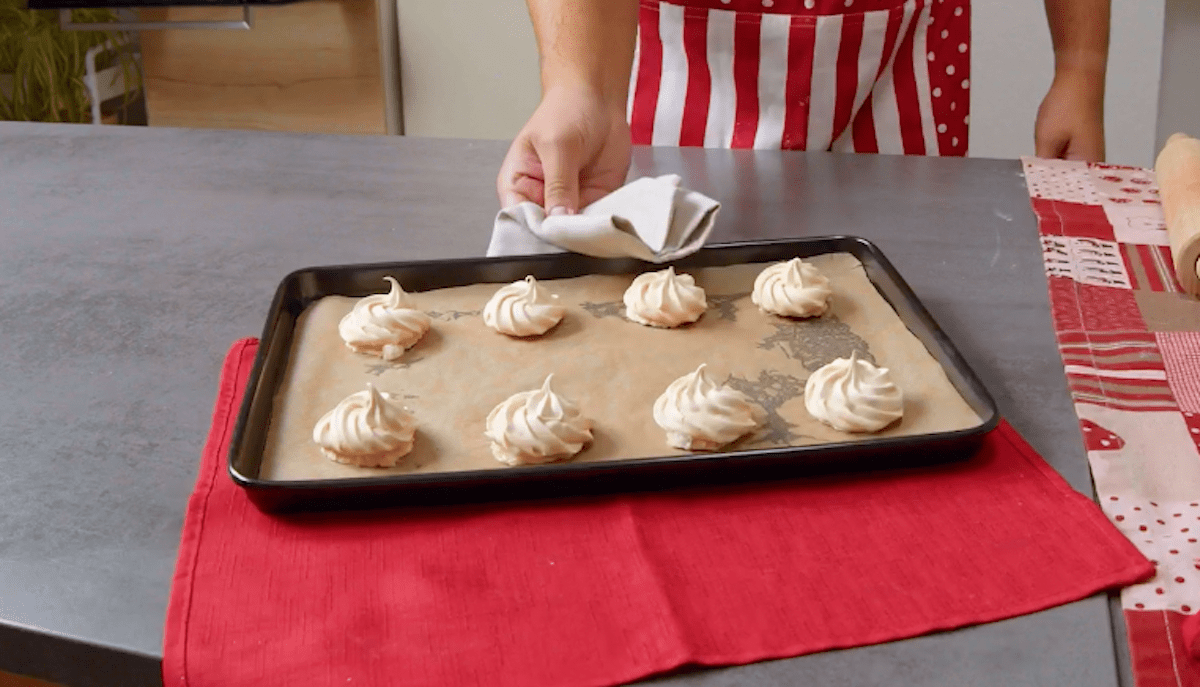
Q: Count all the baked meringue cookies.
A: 8